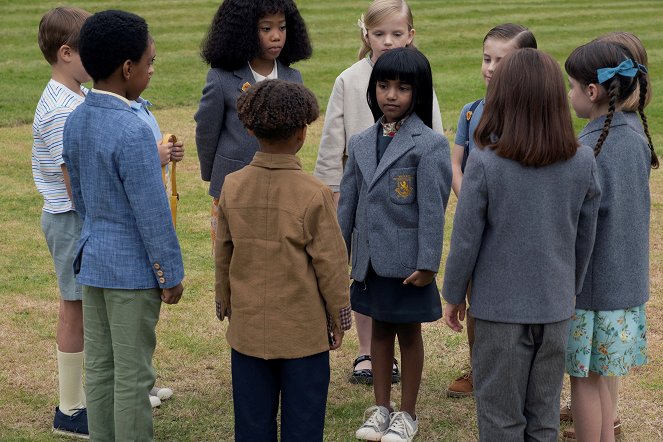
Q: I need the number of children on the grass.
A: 11